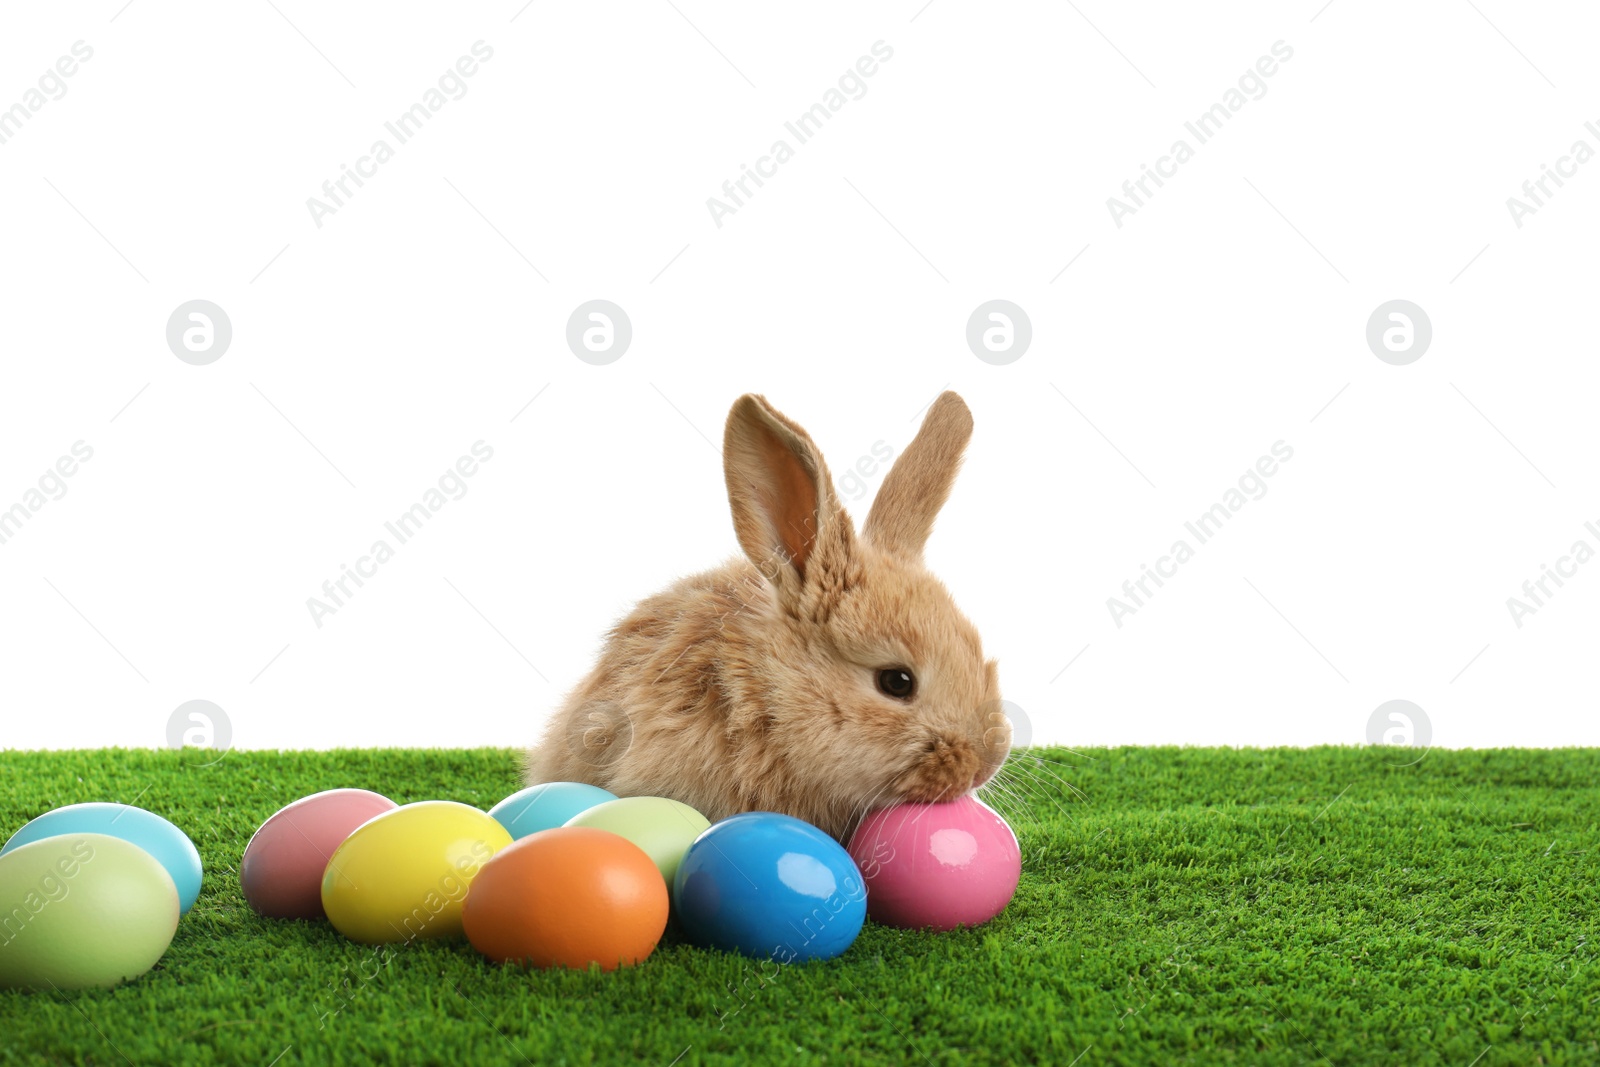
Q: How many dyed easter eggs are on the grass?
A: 9